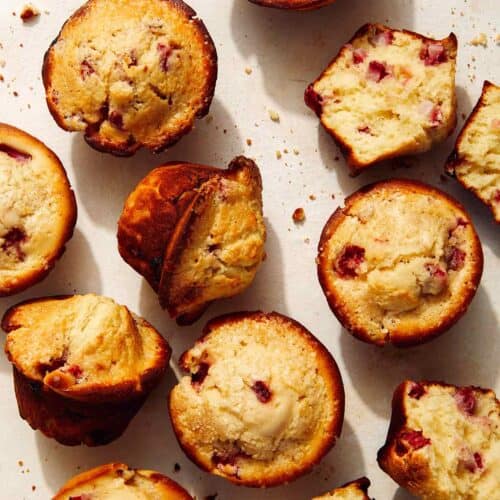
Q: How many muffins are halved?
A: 3